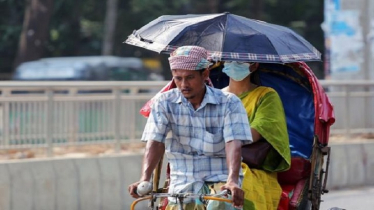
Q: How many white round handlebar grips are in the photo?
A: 1